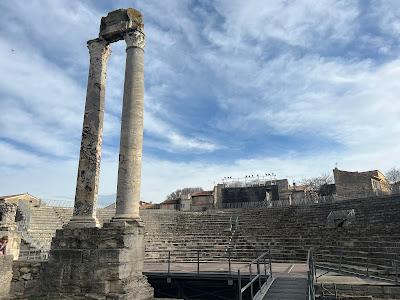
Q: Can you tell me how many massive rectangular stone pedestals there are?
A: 1